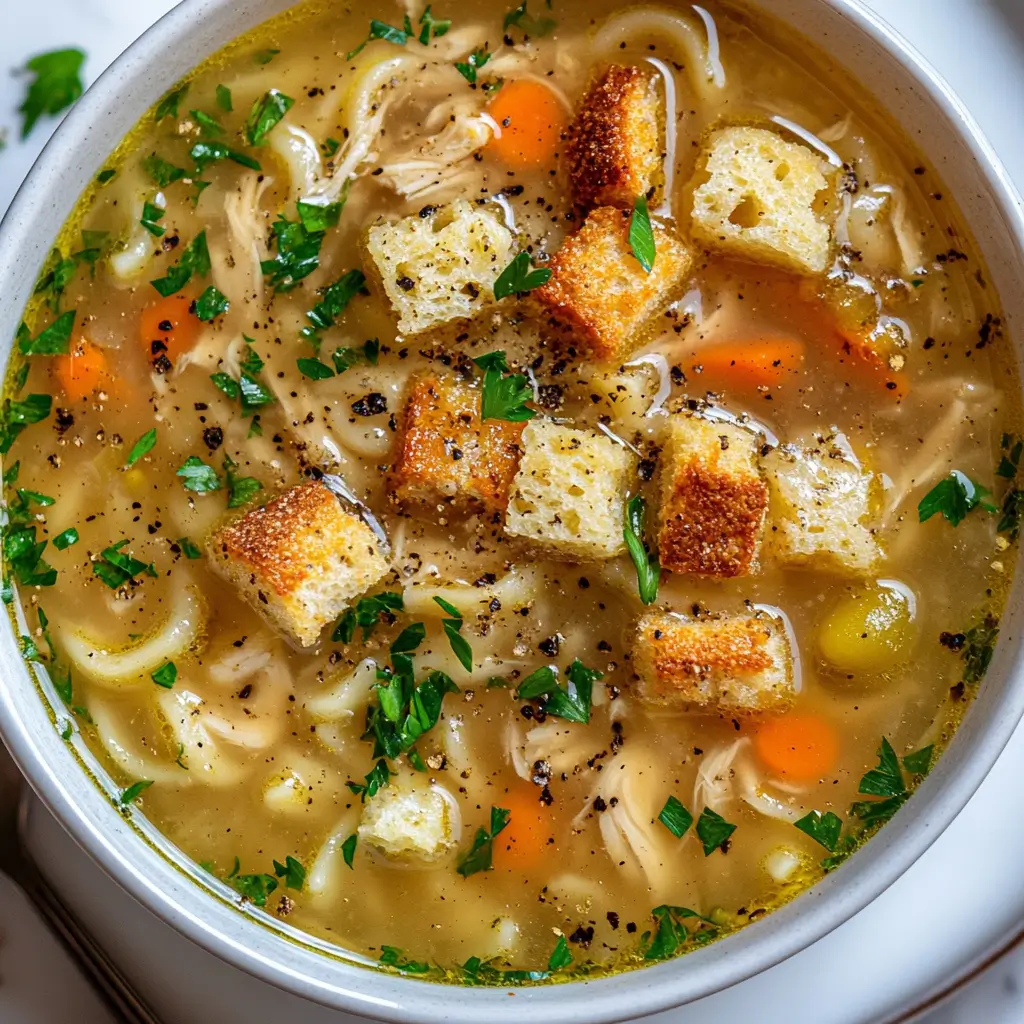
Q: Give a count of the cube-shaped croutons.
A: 11